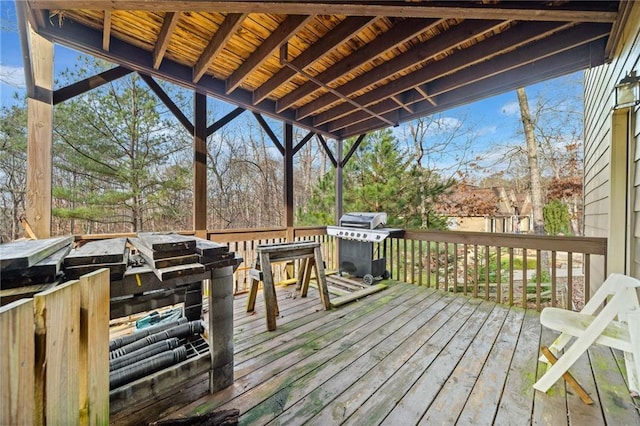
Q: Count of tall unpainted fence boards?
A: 3